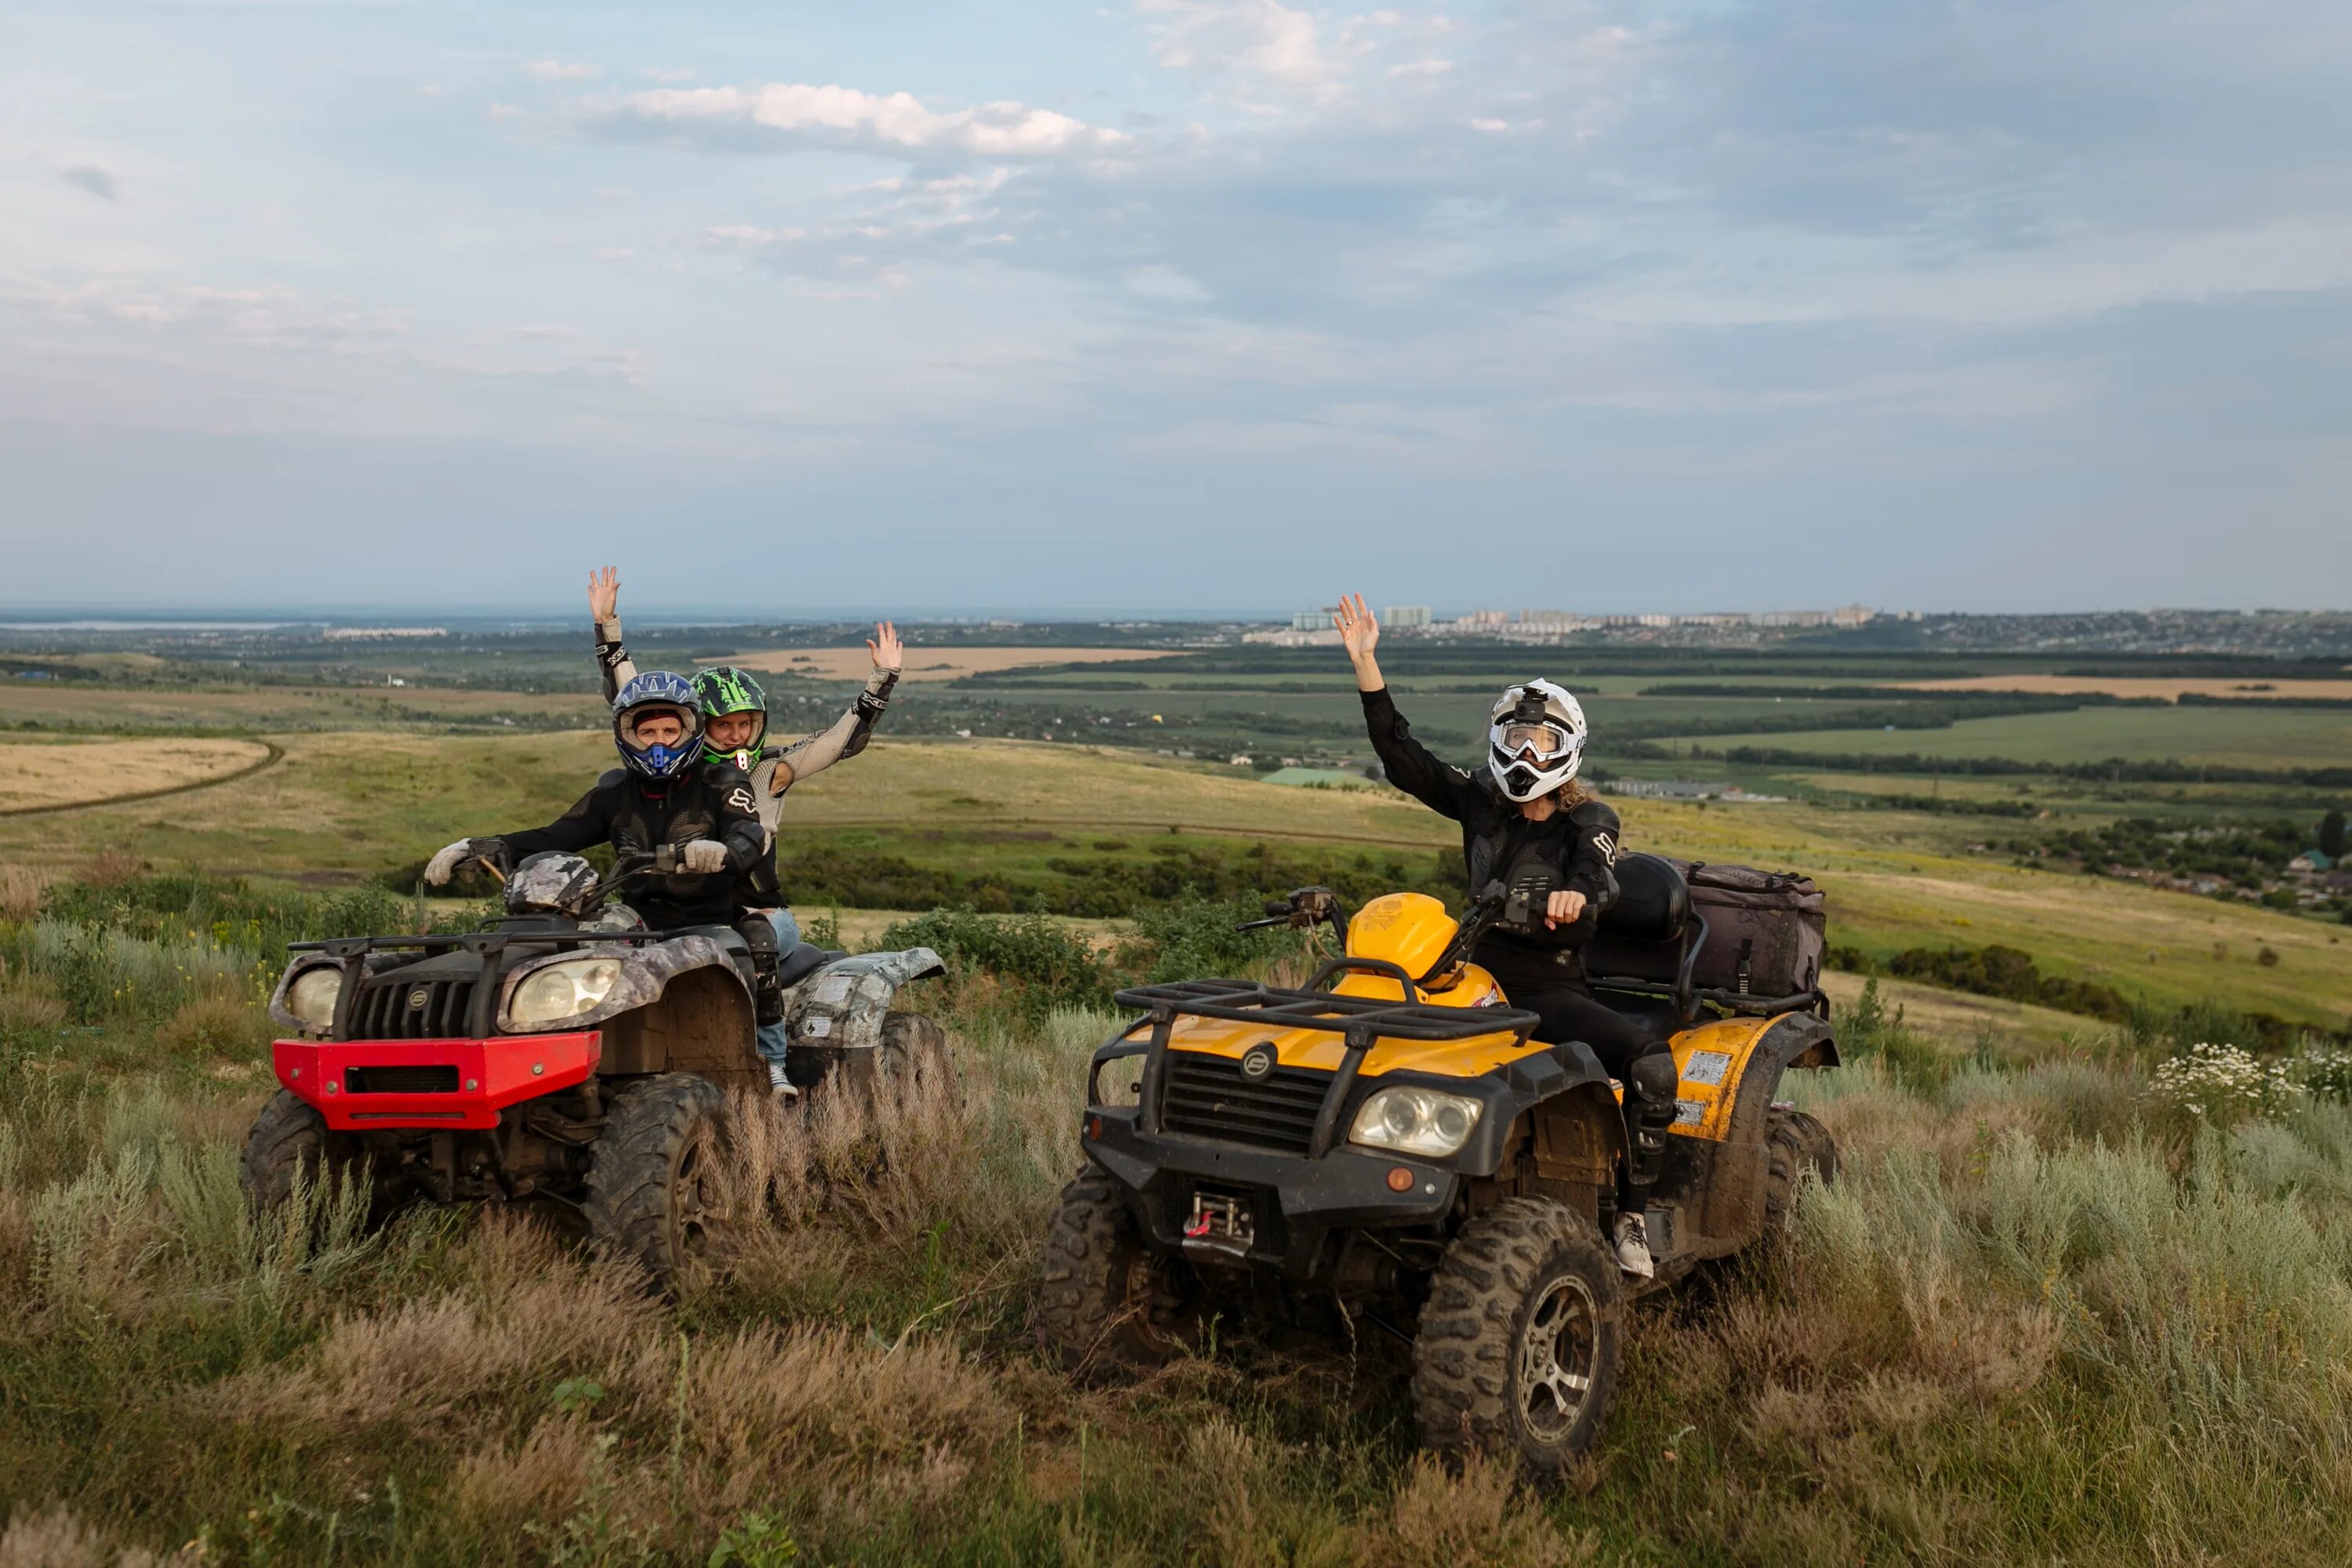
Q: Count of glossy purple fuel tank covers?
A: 0